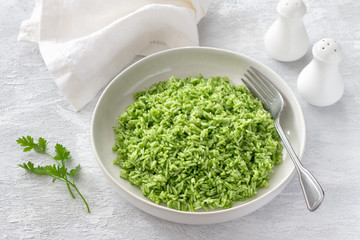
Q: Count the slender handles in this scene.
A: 1